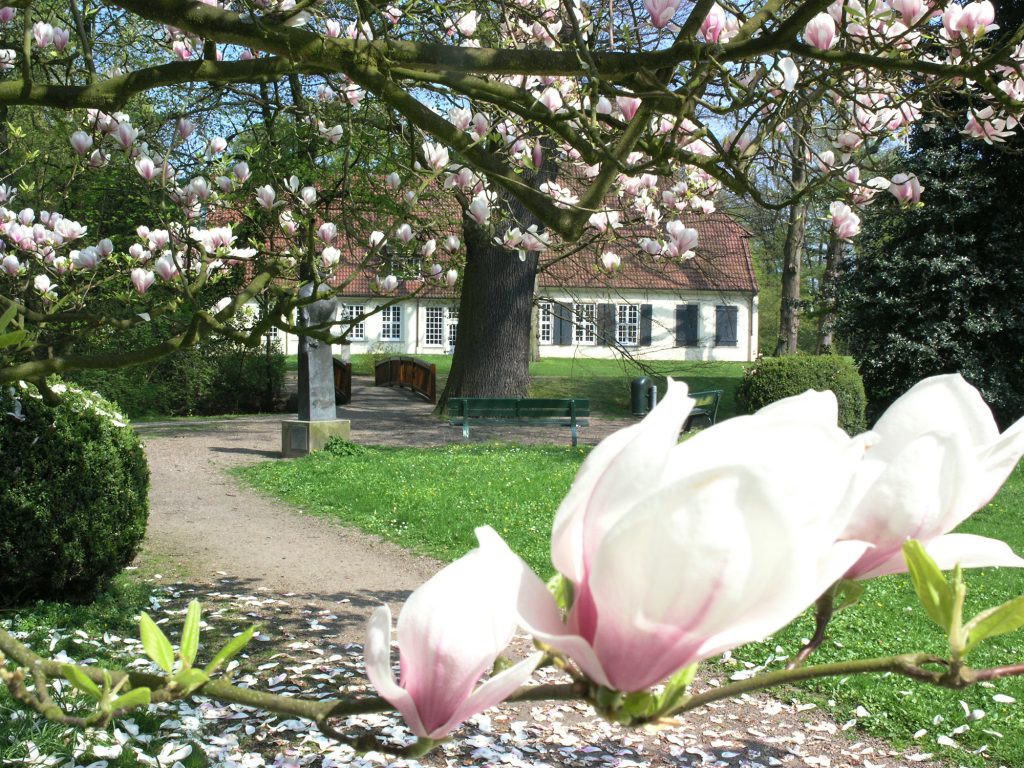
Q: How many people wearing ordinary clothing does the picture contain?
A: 0